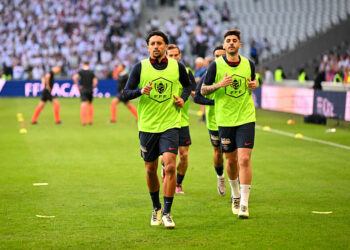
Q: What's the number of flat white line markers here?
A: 3